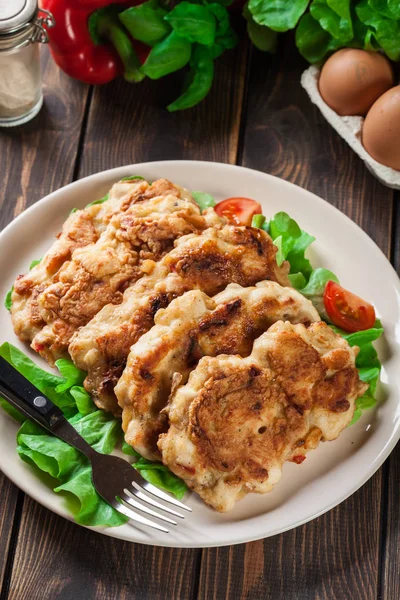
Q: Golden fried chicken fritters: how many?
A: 5